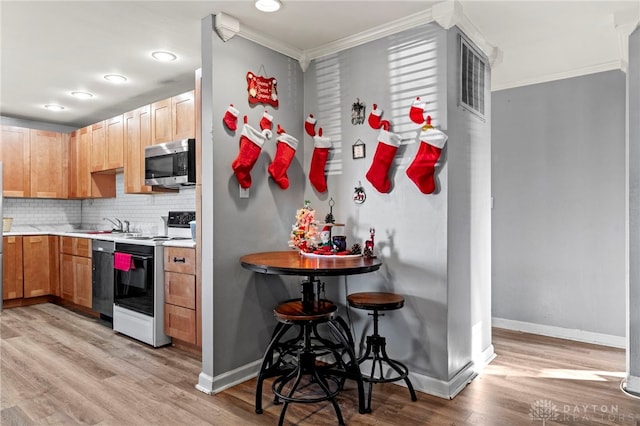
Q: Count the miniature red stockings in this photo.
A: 5